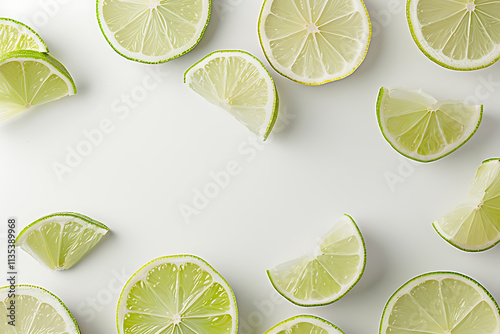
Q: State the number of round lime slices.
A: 7